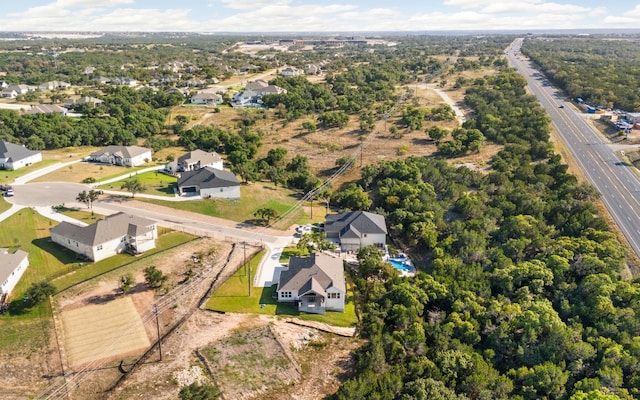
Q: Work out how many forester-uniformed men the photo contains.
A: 0